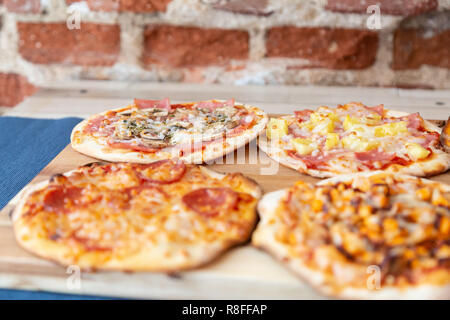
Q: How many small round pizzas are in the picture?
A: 4